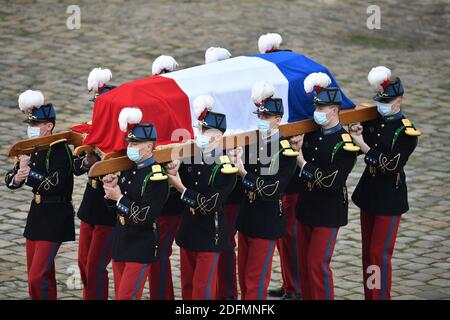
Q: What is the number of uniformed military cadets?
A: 10